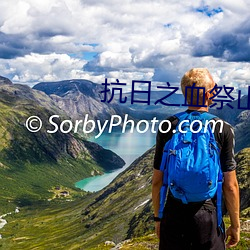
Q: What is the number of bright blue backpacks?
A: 1